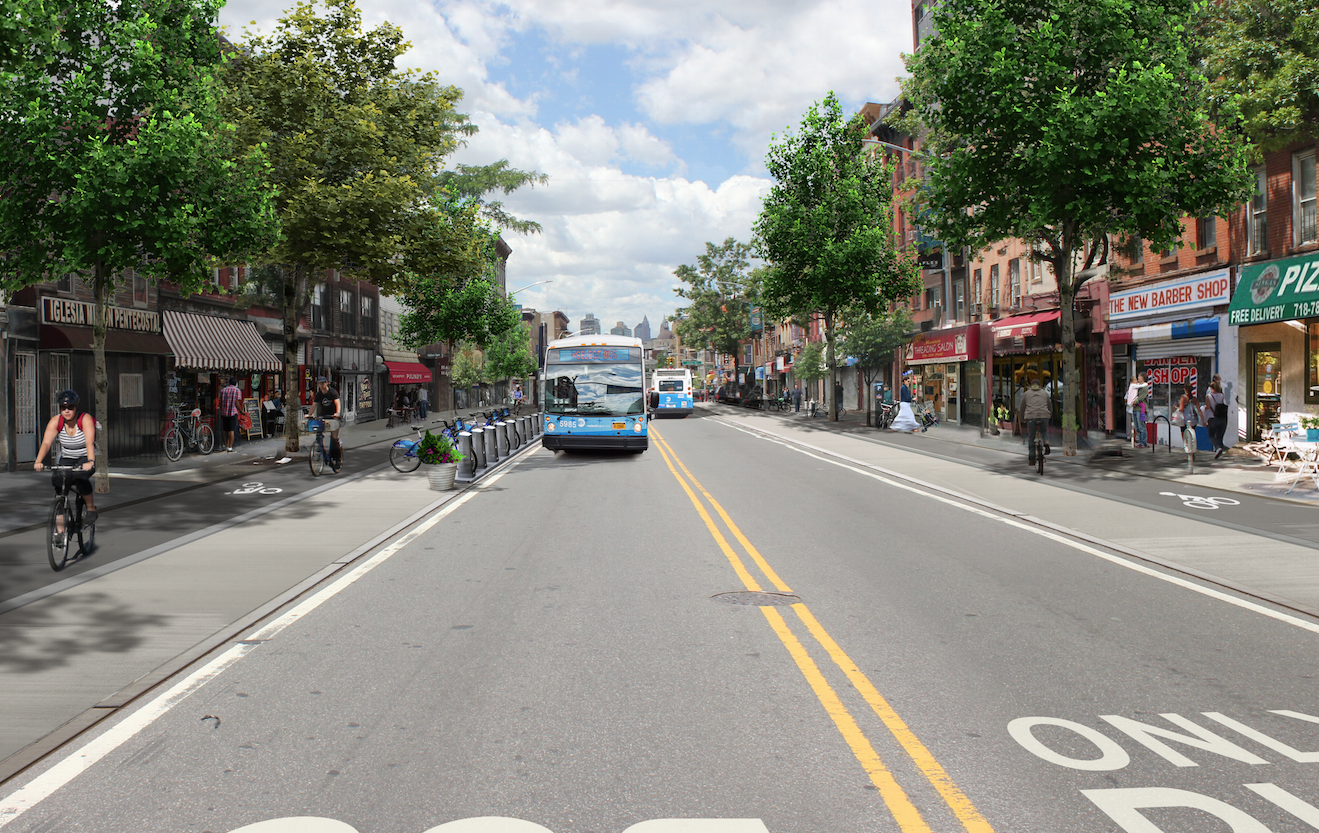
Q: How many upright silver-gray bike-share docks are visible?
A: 9